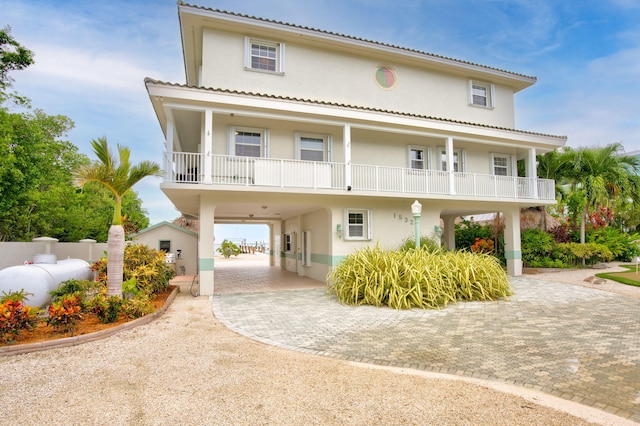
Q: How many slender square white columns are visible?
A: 5